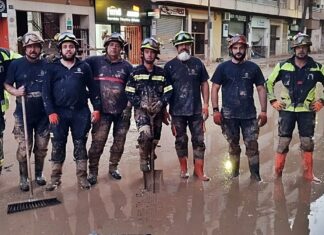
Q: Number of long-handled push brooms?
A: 1